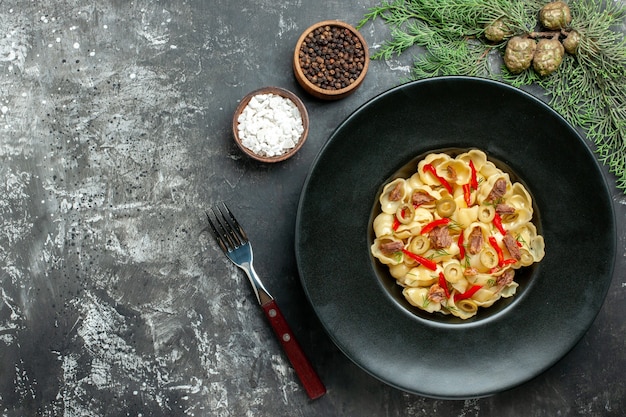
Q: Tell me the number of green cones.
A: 5